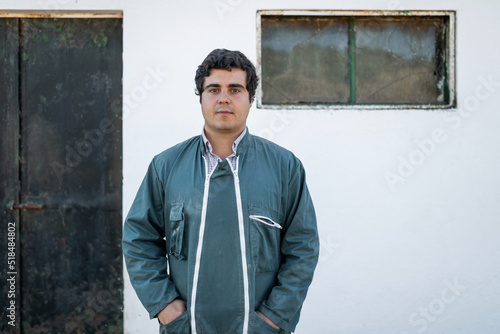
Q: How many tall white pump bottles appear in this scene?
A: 0